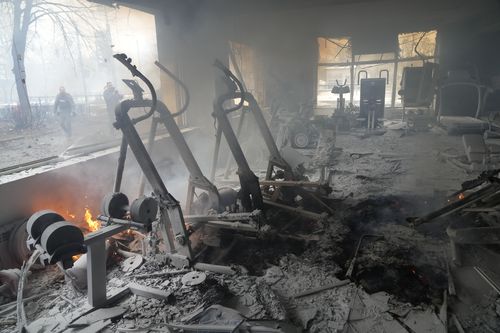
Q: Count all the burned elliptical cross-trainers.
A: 2